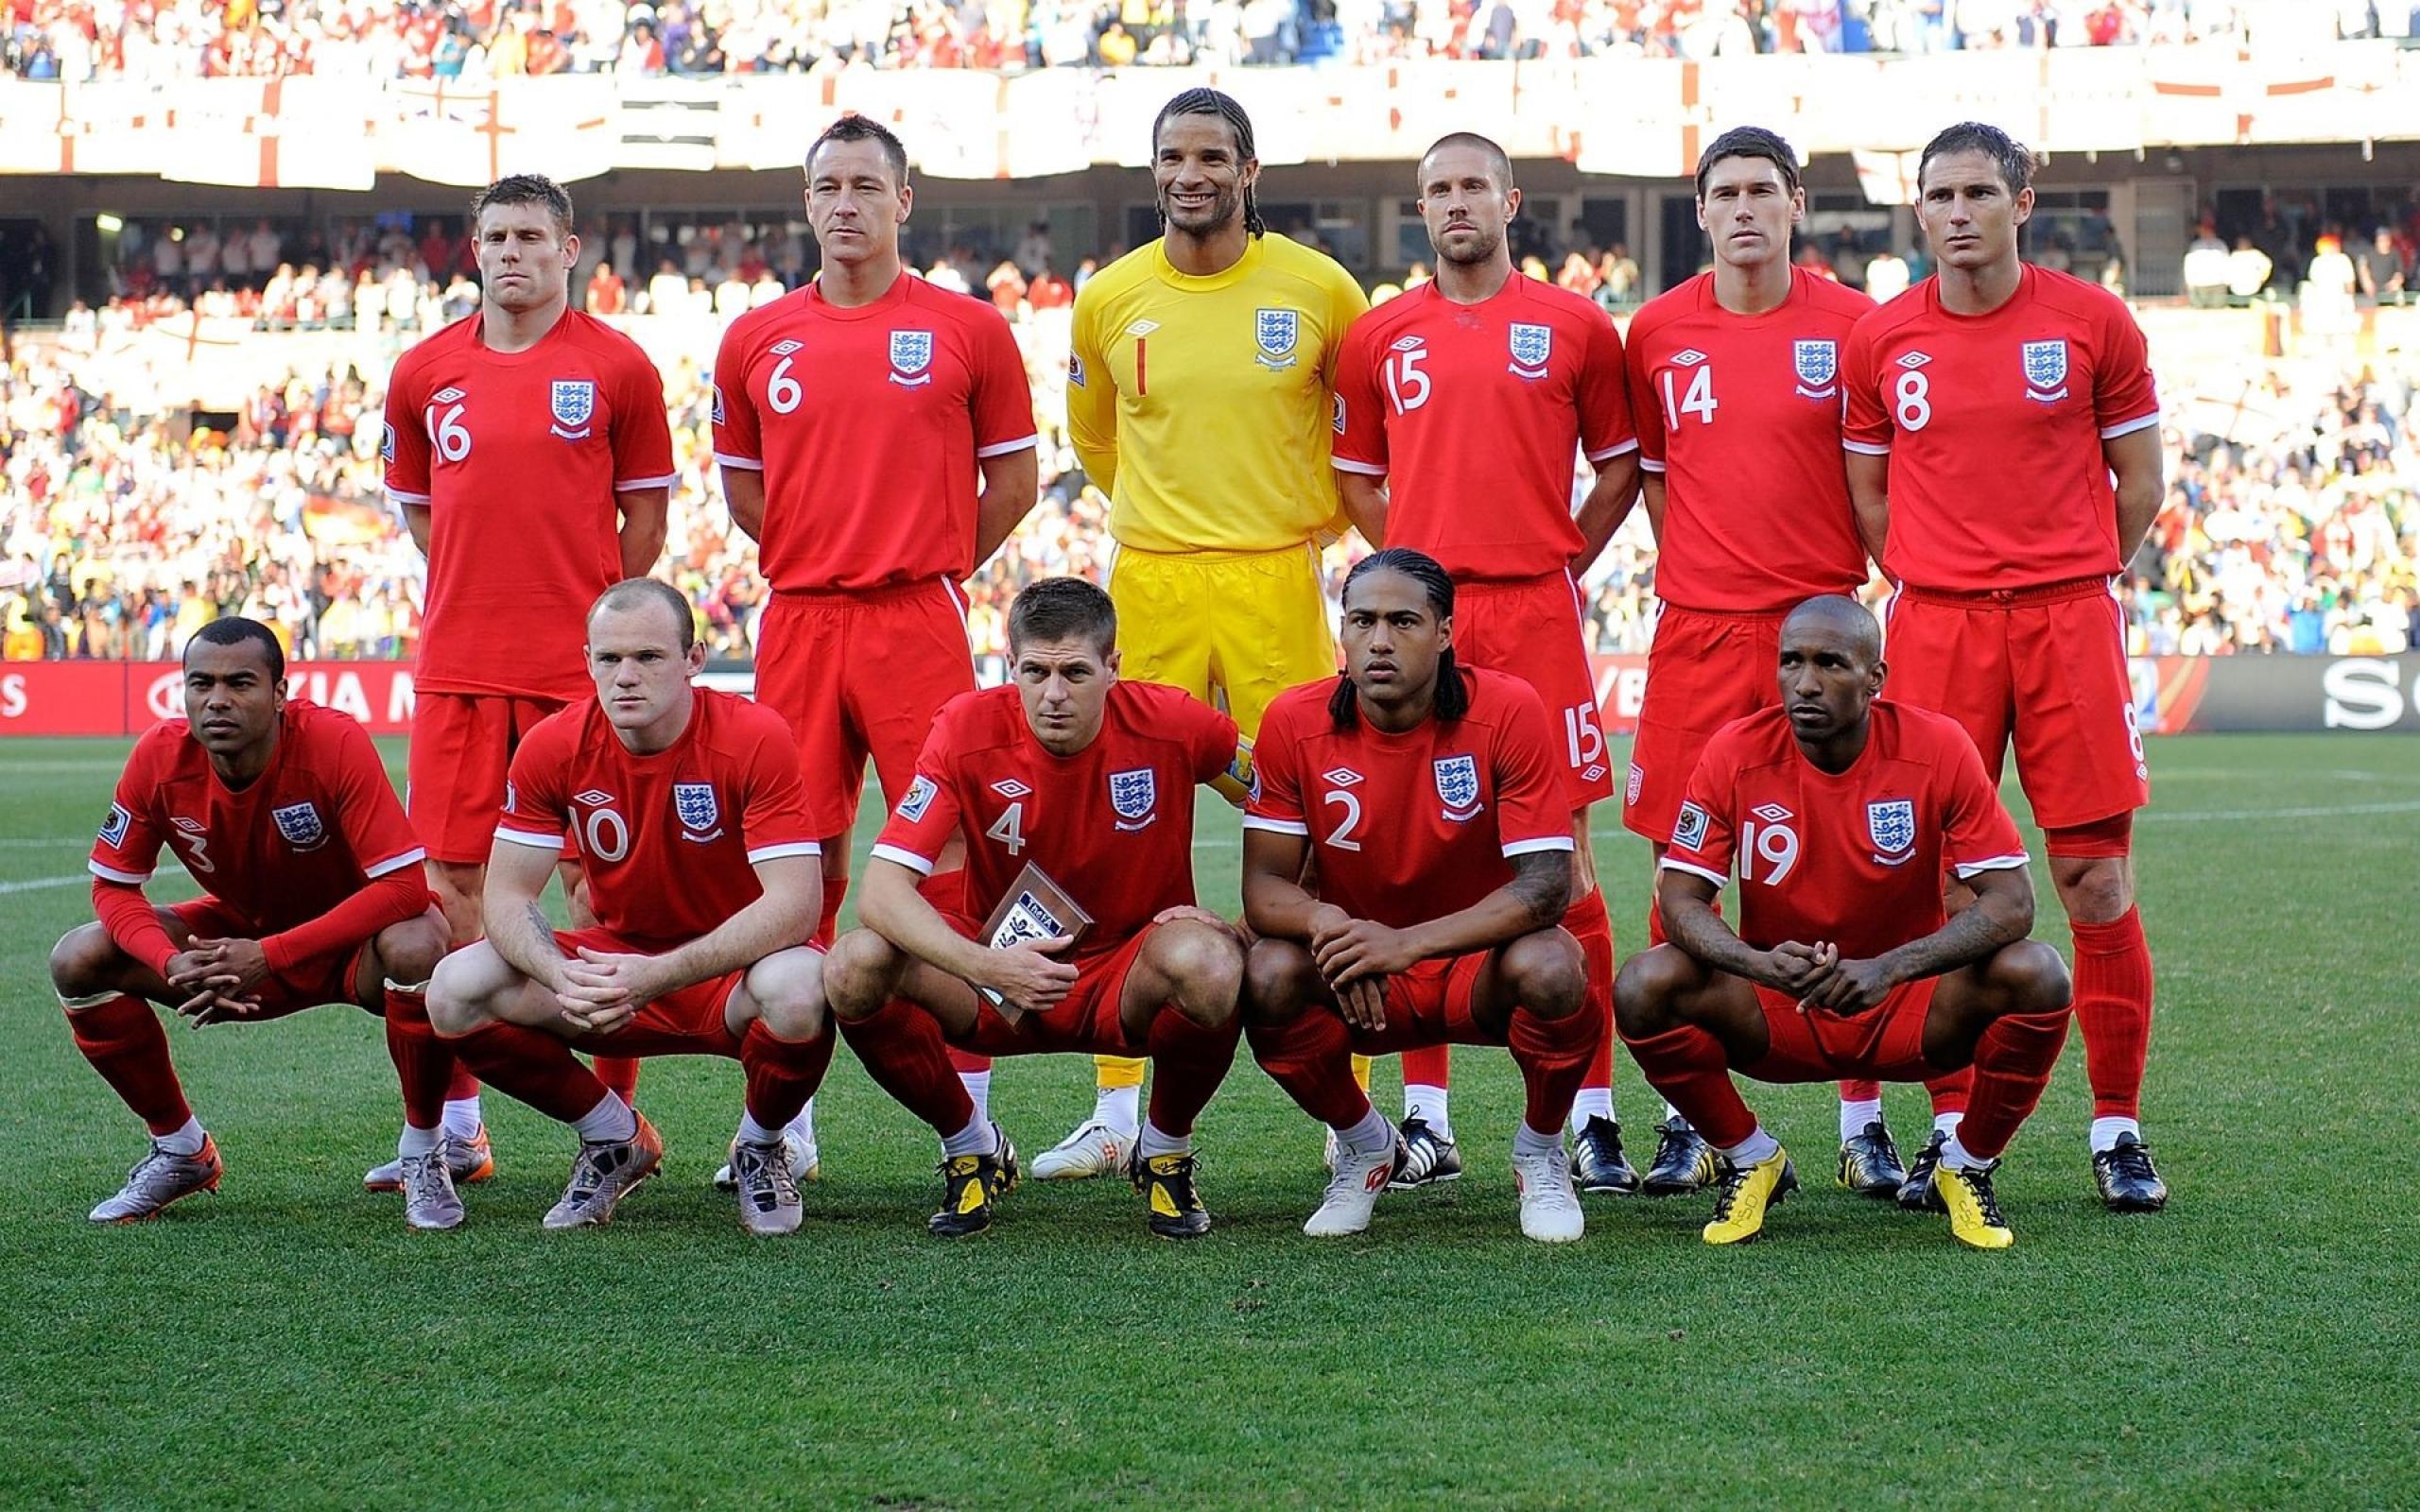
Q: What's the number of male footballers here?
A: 11